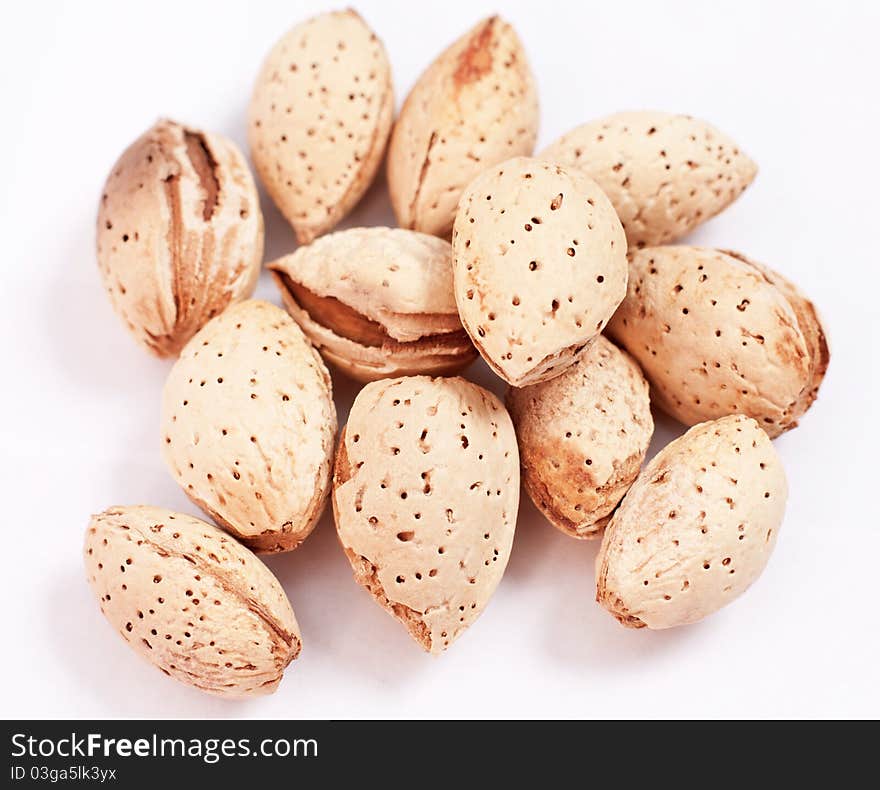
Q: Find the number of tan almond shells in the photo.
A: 12